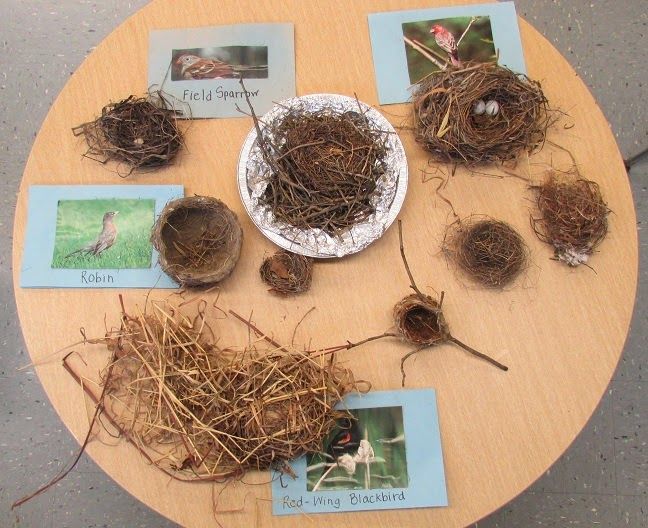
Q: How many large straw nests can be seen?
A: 1